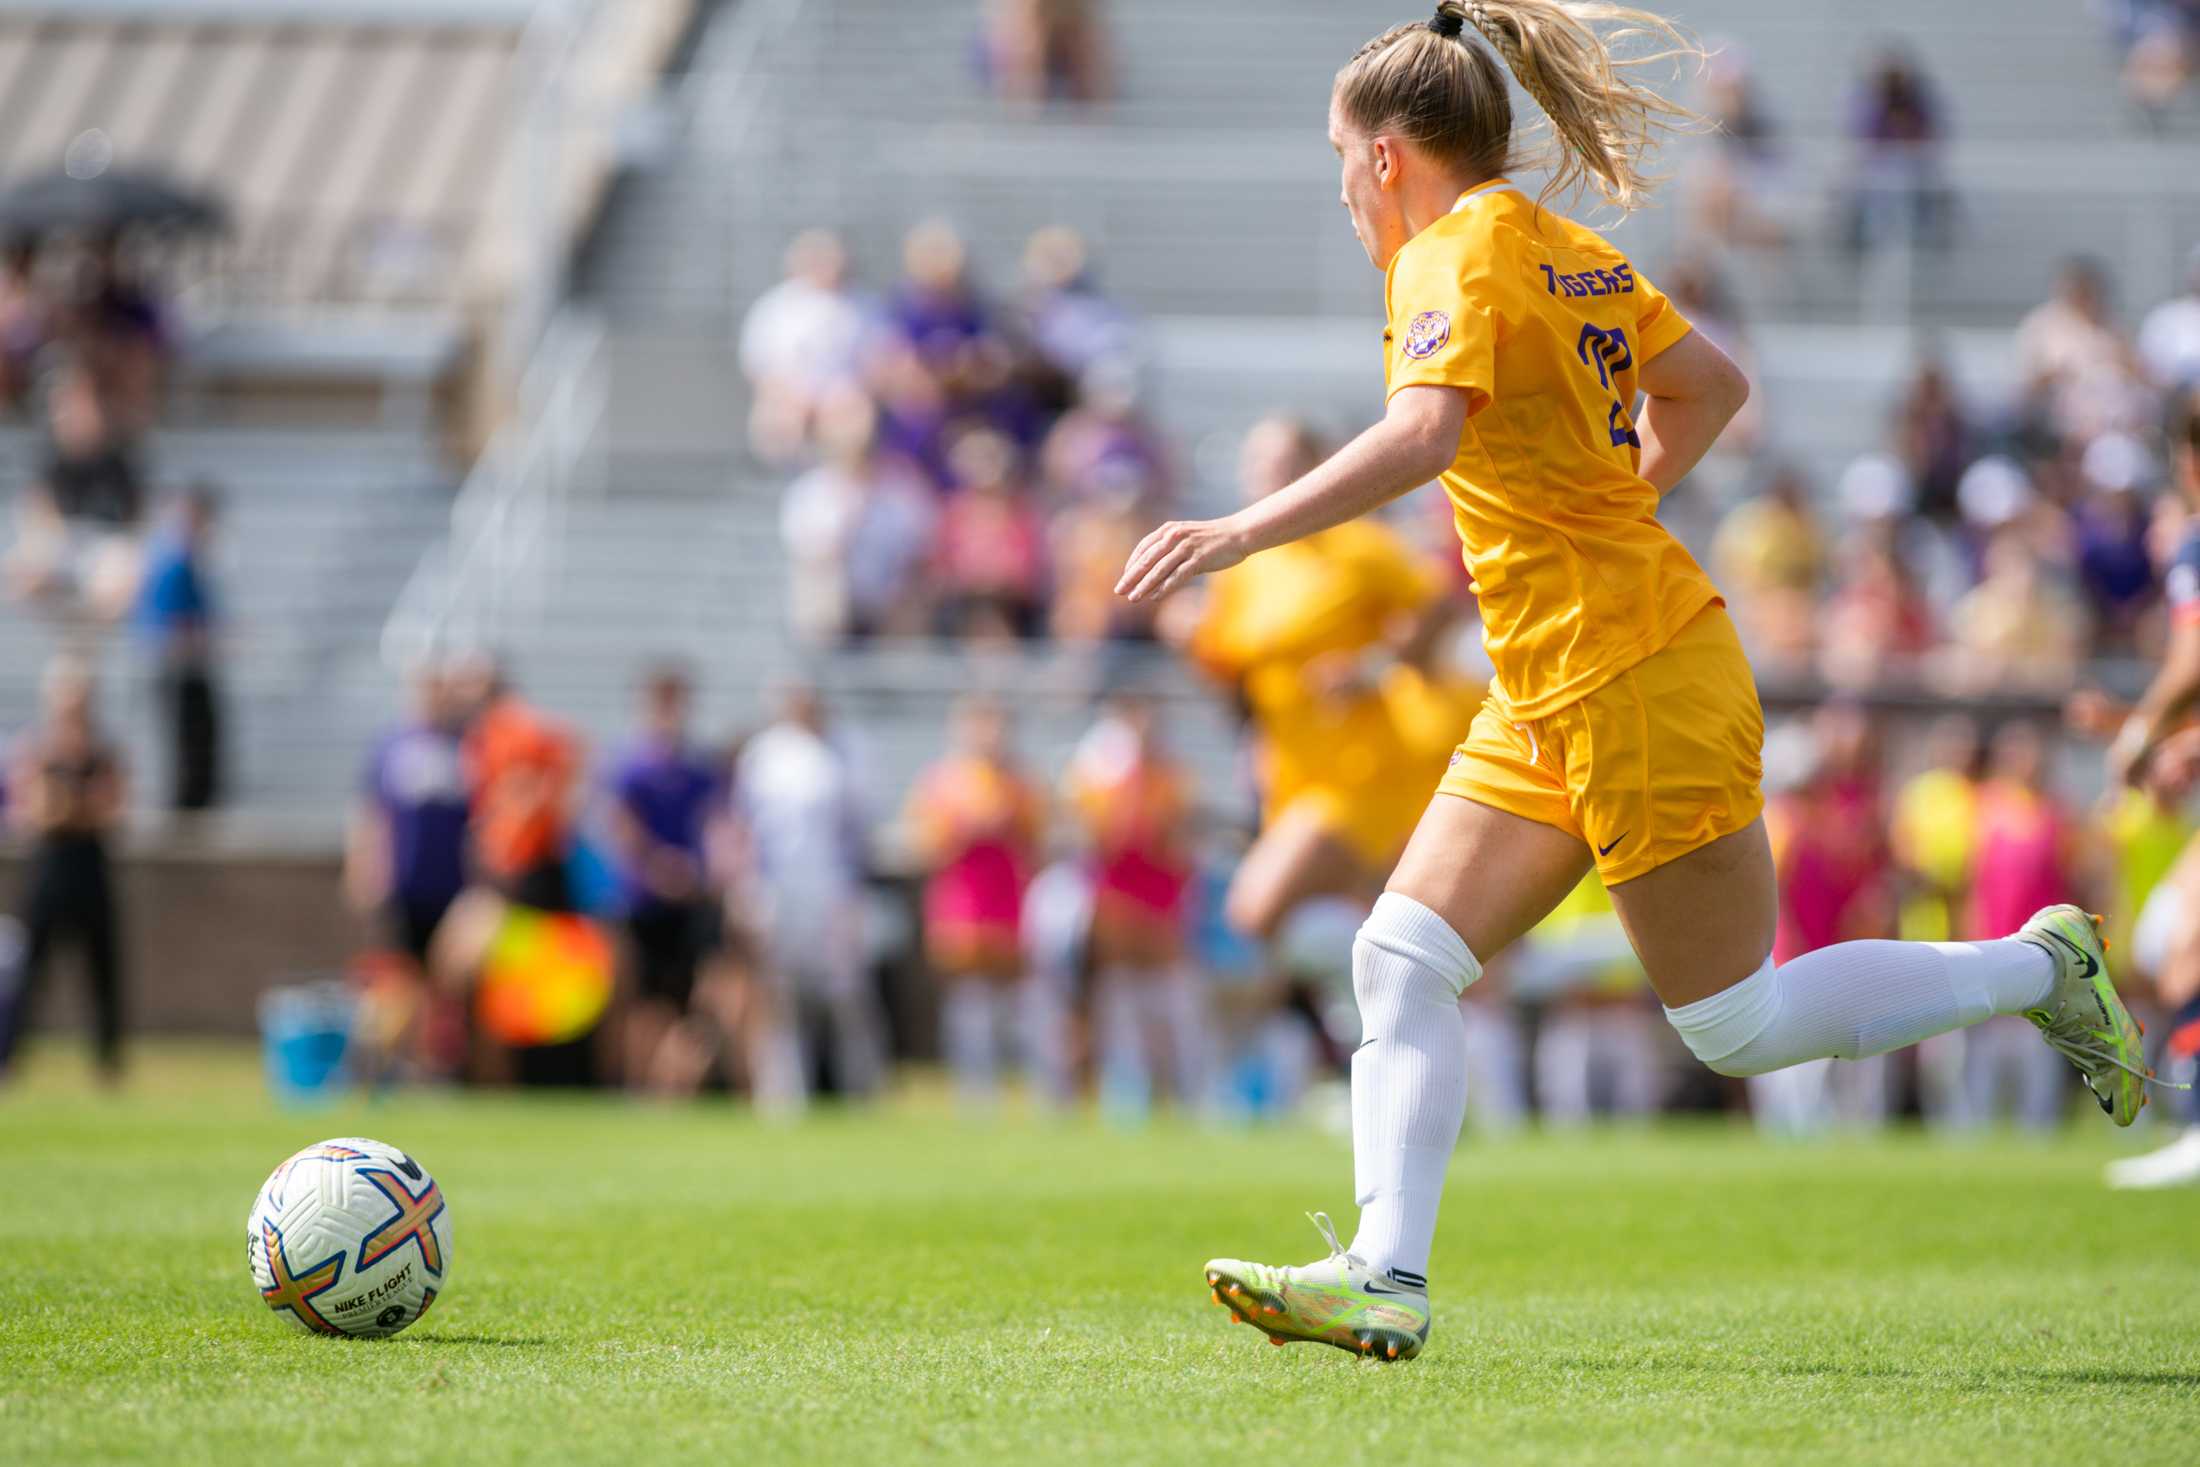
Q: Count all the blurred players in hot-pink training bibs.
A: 4